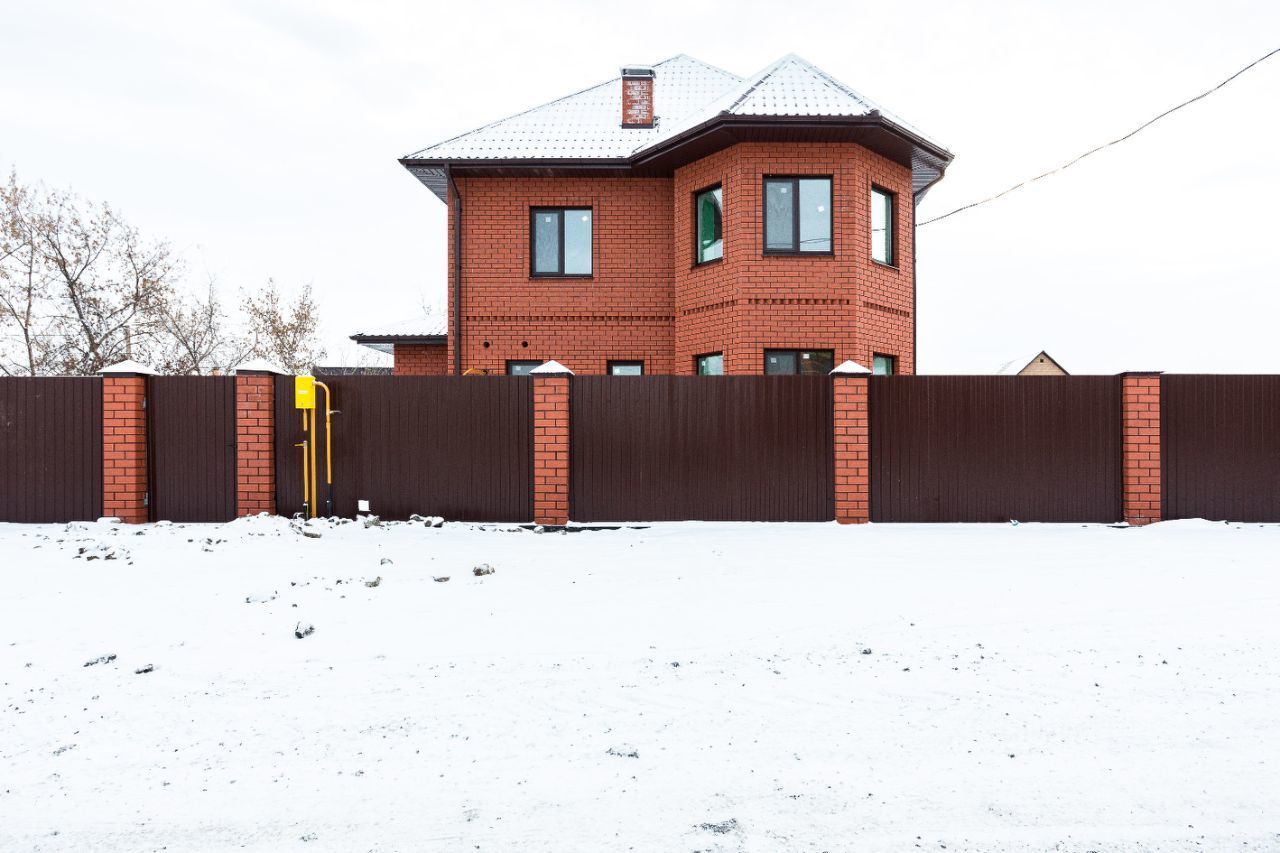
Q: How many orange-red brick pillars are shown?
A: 5